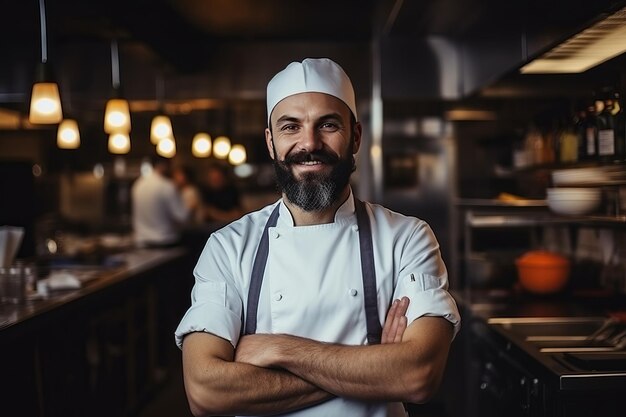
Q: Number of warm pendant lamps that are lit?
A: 9